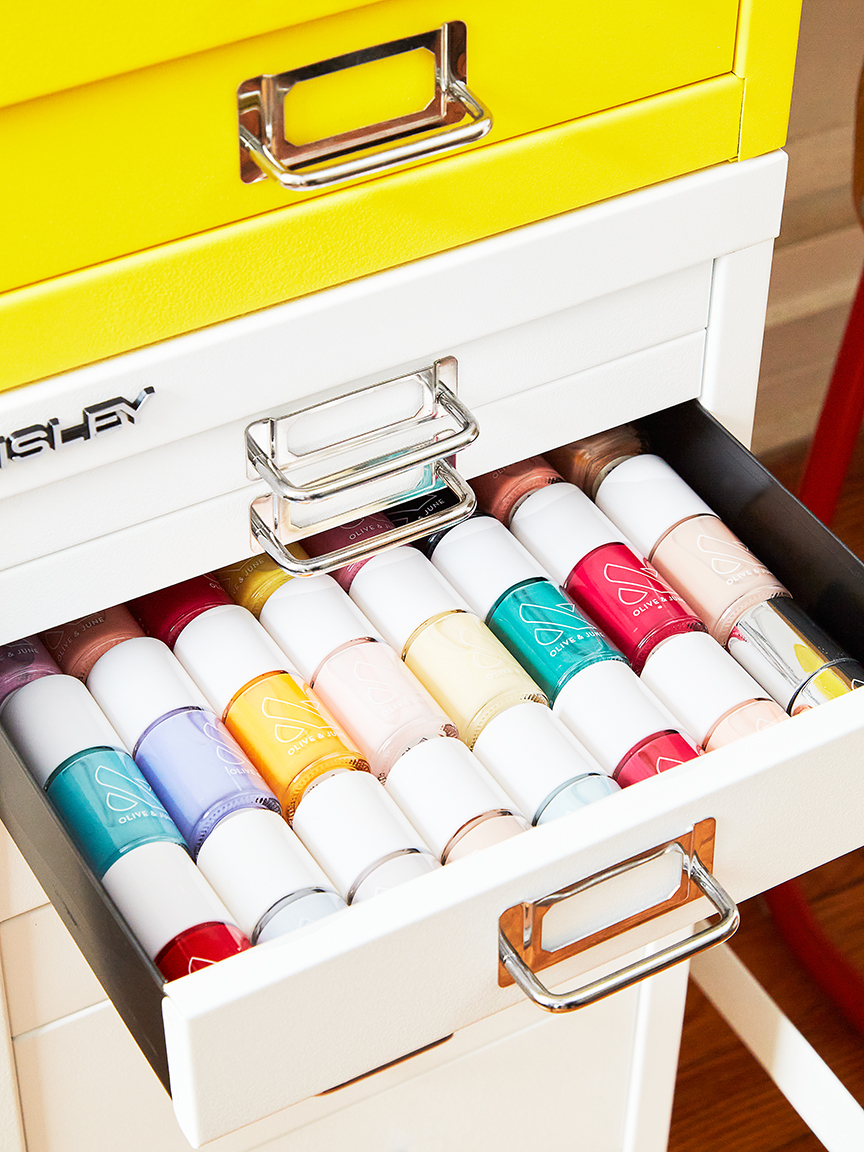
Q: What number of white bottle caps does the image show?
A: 15